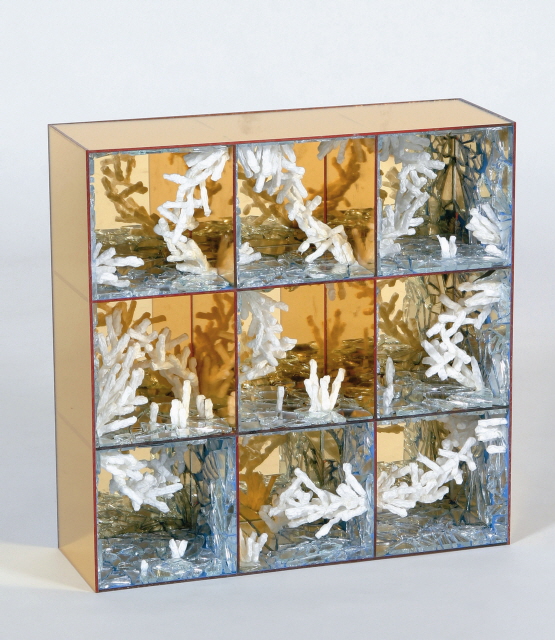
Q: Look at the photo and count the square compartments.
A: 9